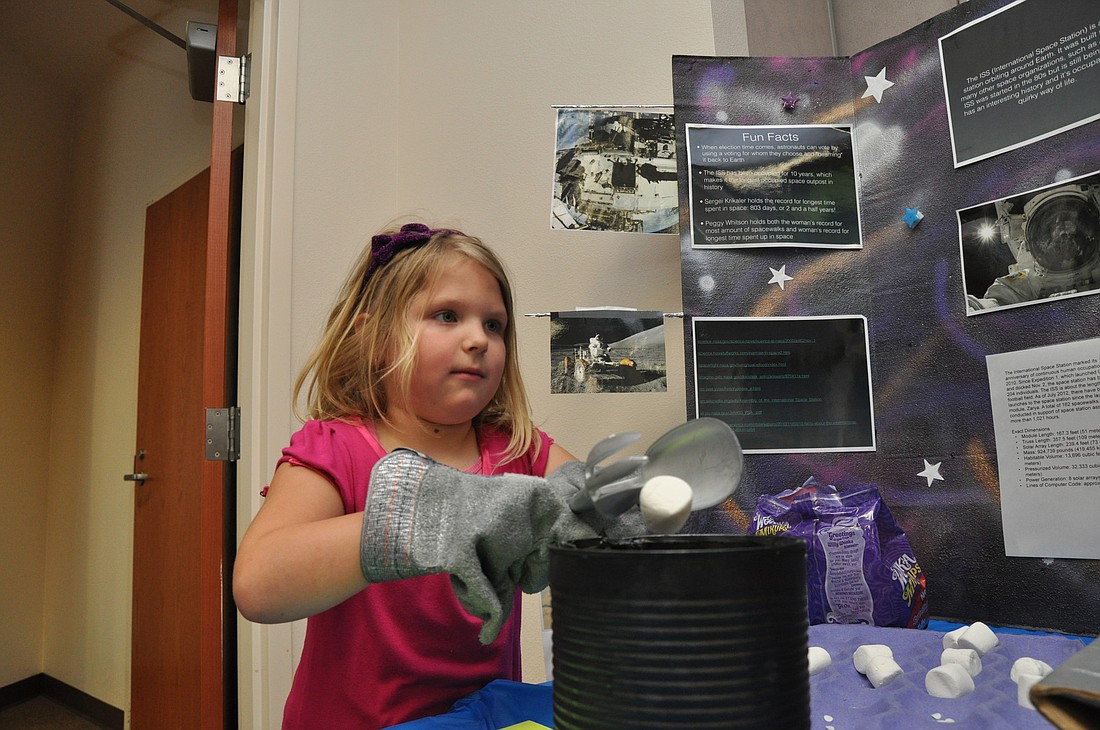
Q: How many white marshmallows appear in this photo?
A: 10